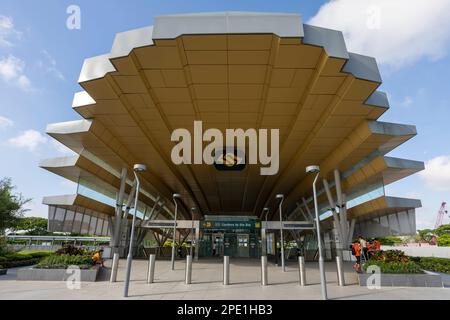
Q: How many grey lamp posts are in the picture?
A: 6